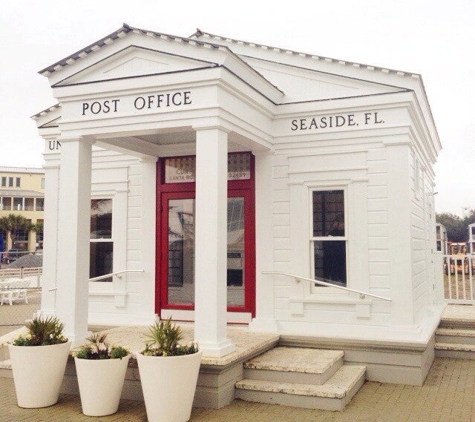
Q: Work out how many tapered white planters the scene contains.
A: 3